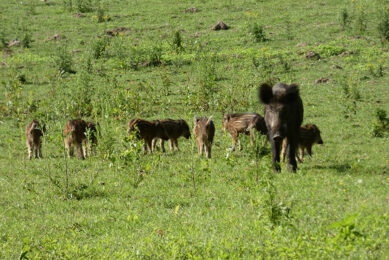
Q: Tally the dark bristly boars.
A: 1